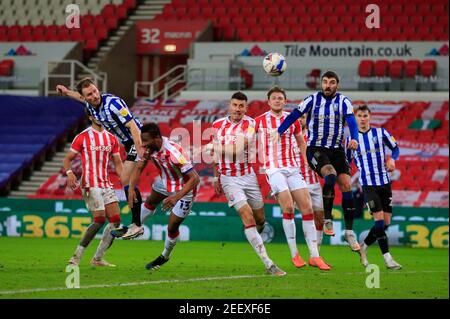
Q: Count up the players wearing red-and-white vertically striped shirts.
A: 5